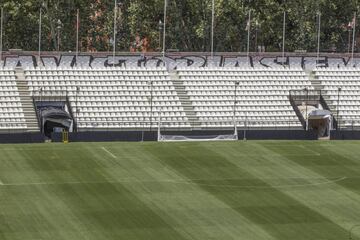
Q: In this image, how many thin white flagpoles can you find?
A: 10